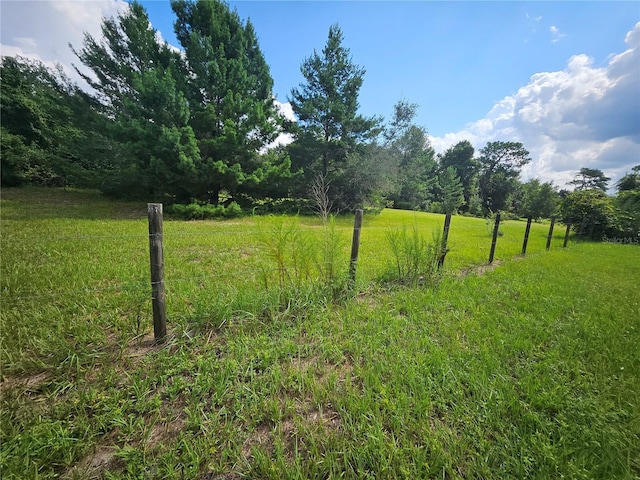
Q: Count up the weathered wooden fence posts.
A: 7